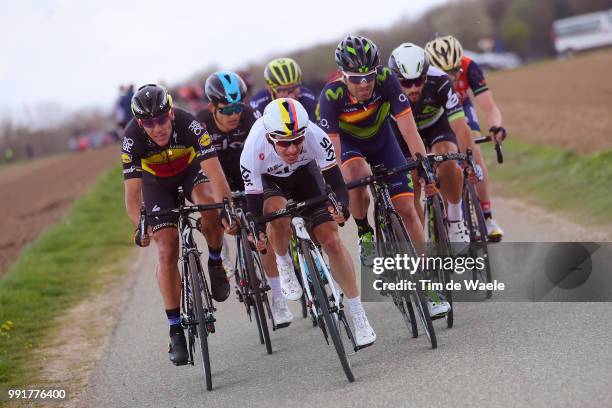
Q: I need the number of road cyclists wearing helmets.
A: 7